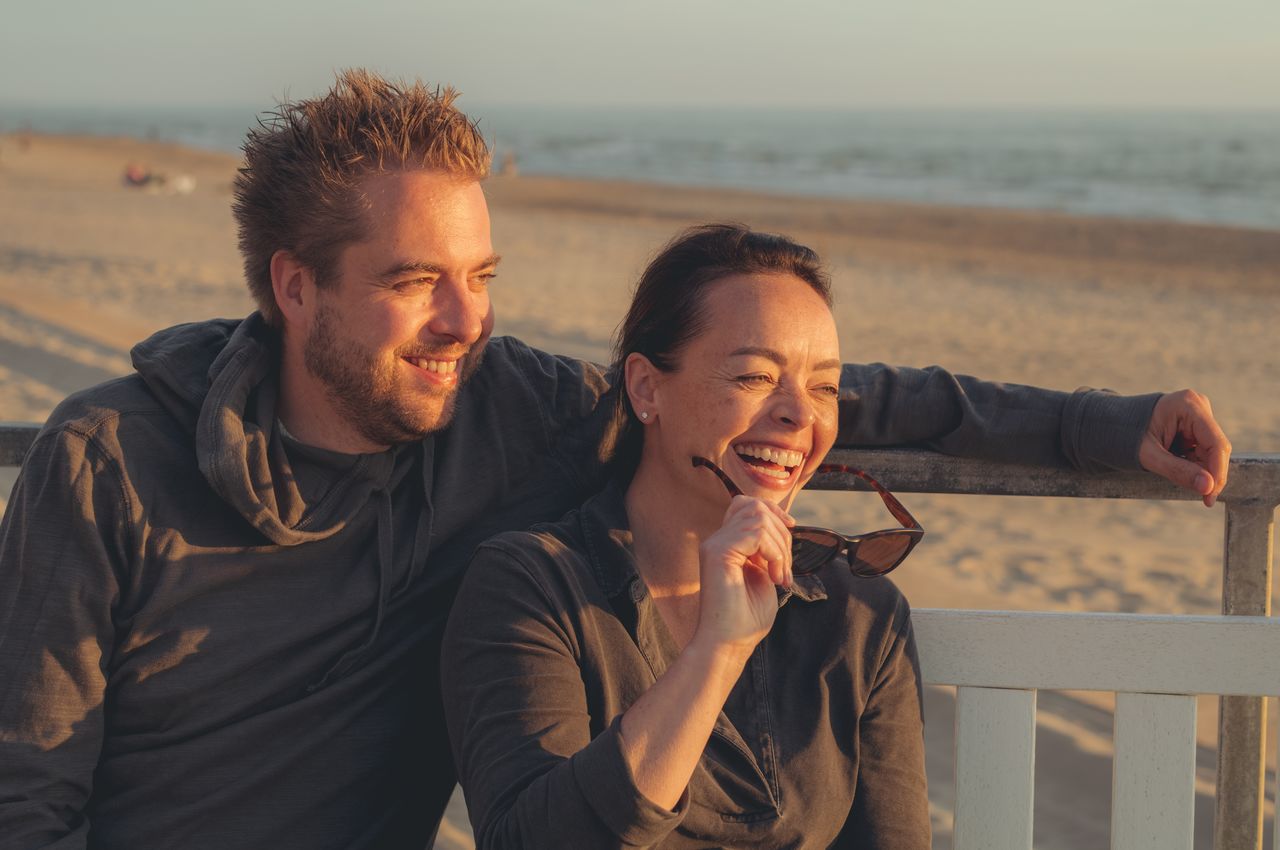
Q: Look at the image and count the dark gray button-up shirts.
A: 1